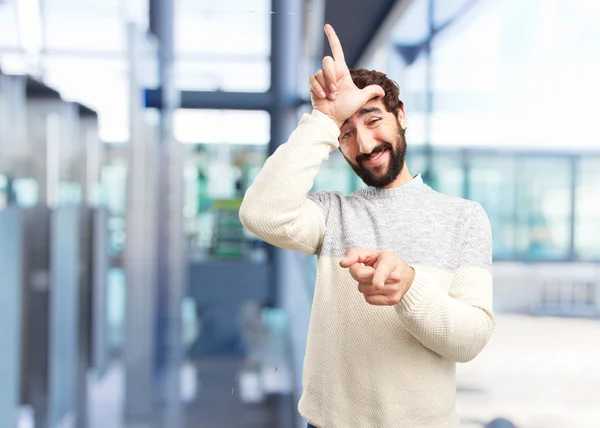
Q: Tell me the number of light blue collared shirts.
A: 1